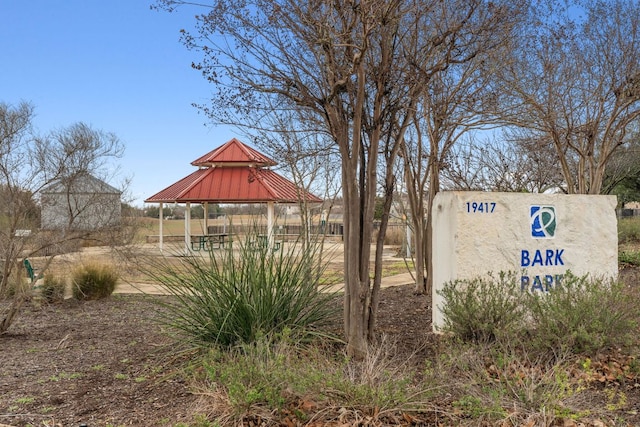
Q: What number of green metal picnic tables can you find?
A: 2